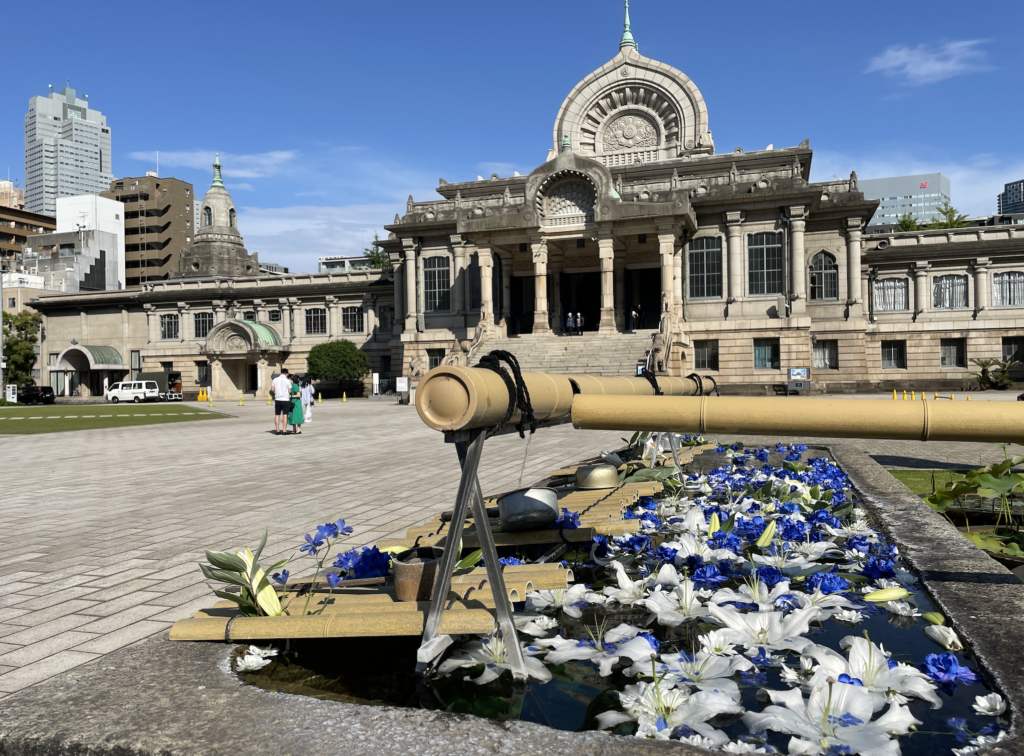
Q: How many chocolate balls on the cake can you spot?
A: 0